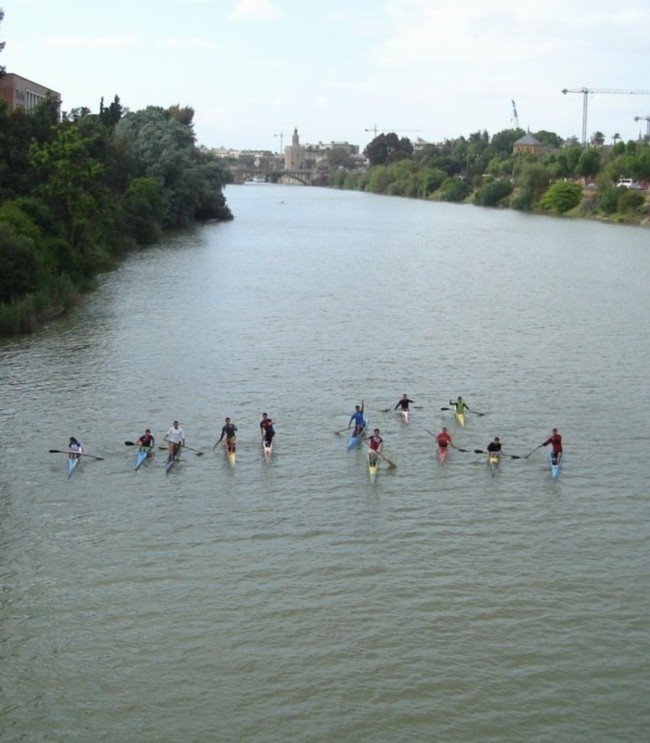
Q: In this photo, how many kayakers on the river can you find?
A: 12